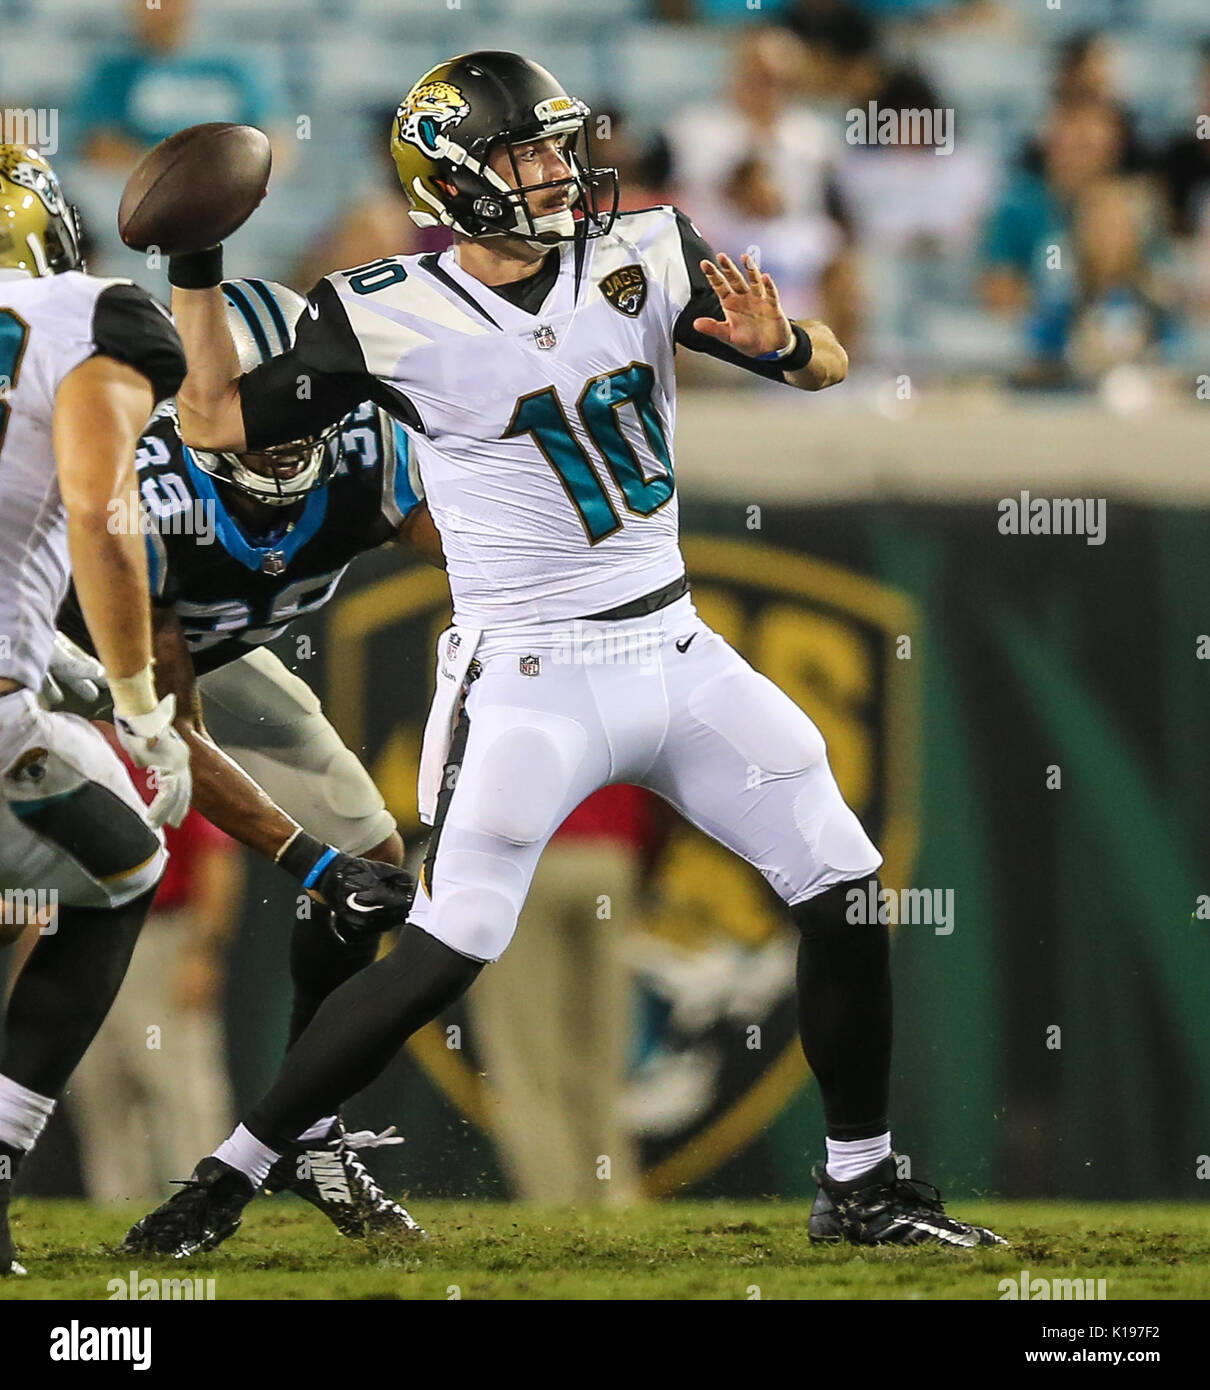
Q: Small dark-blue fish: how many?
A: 0